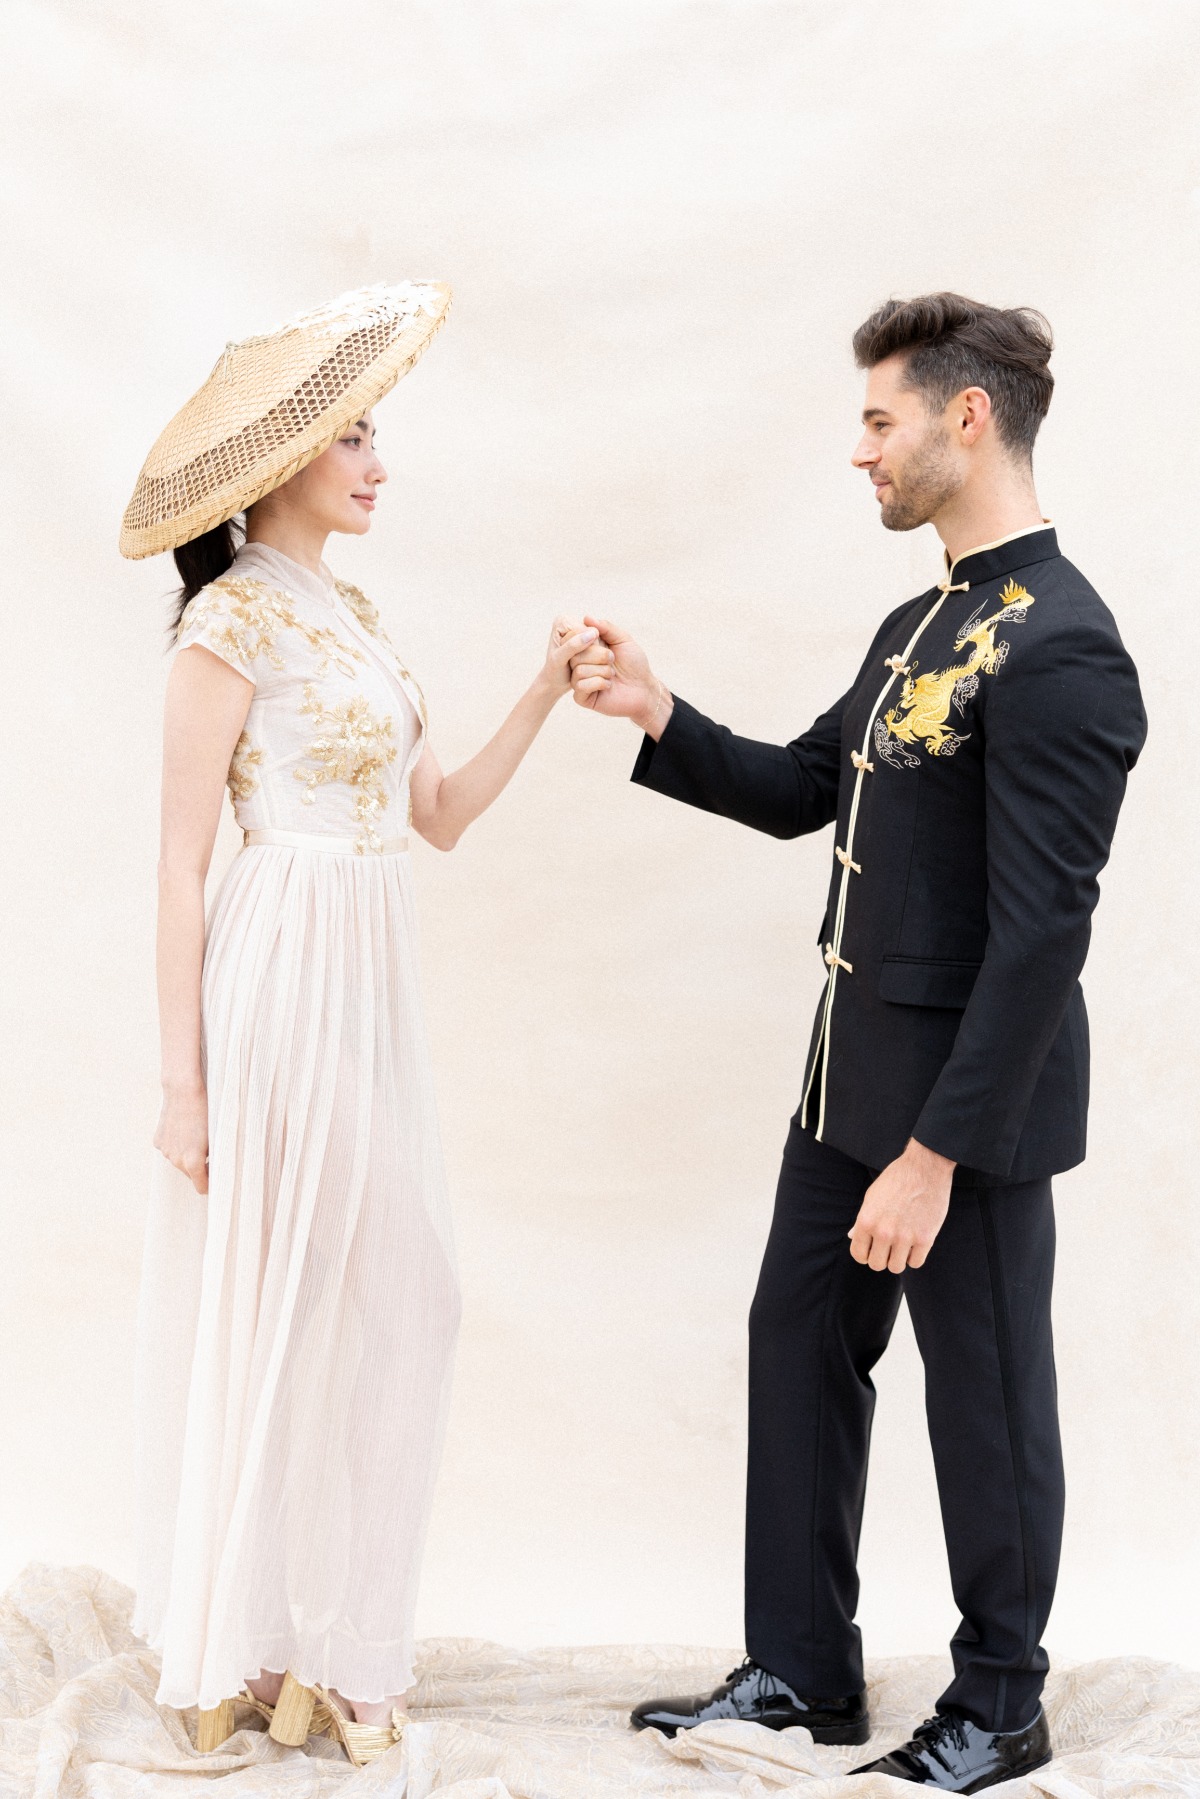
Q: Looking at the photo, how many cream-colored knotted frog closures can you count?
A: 5